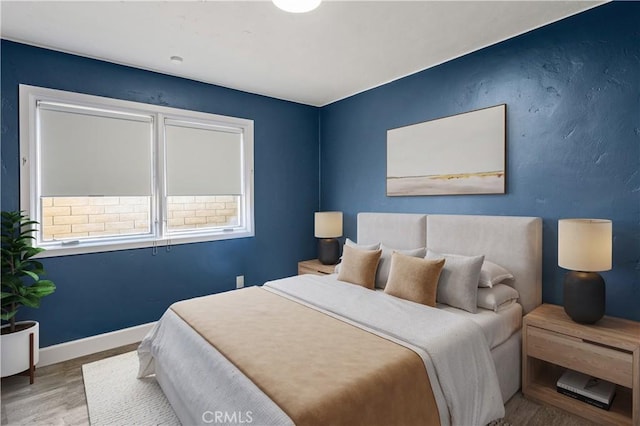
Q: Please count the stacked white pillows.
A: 2